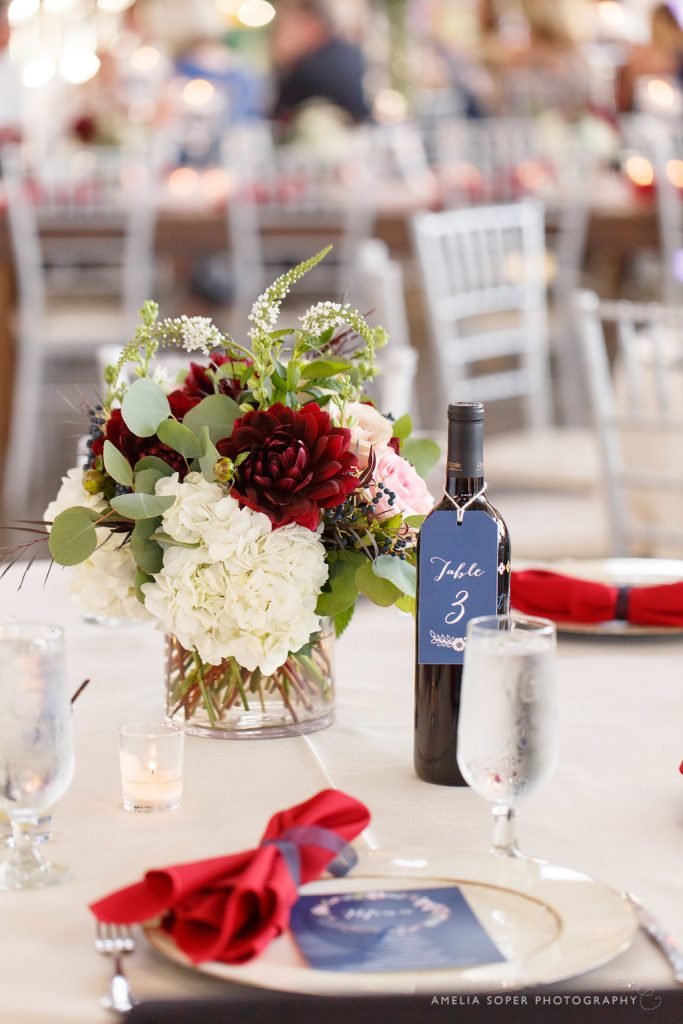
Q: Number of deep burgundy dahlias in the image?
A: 3